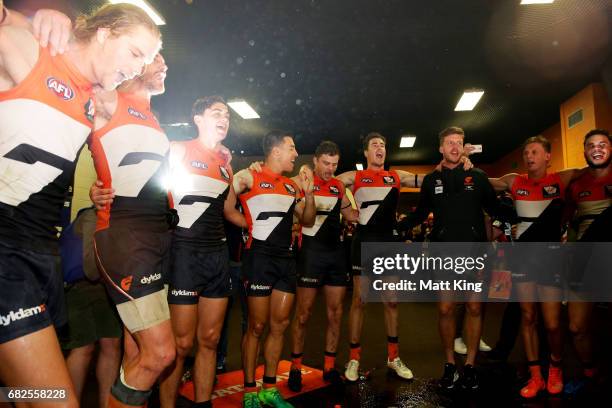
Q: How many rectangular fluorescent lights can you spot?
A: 5